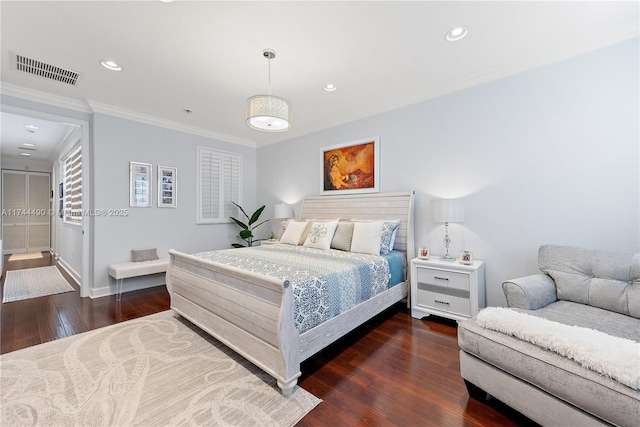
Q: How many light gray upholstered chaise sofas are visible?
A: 1